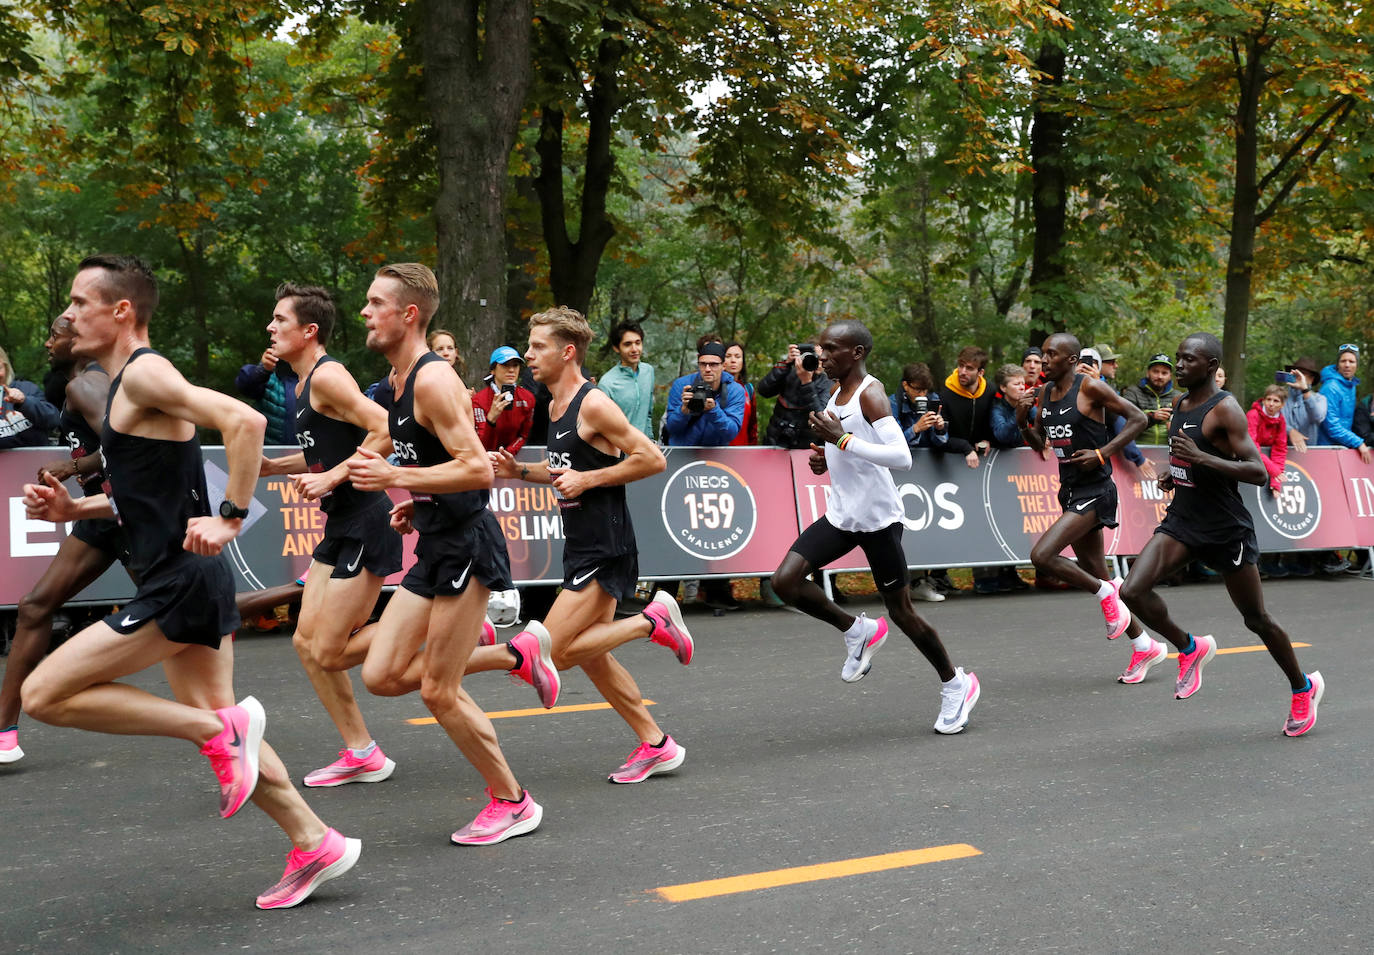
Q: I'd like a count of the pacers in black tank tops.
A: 7